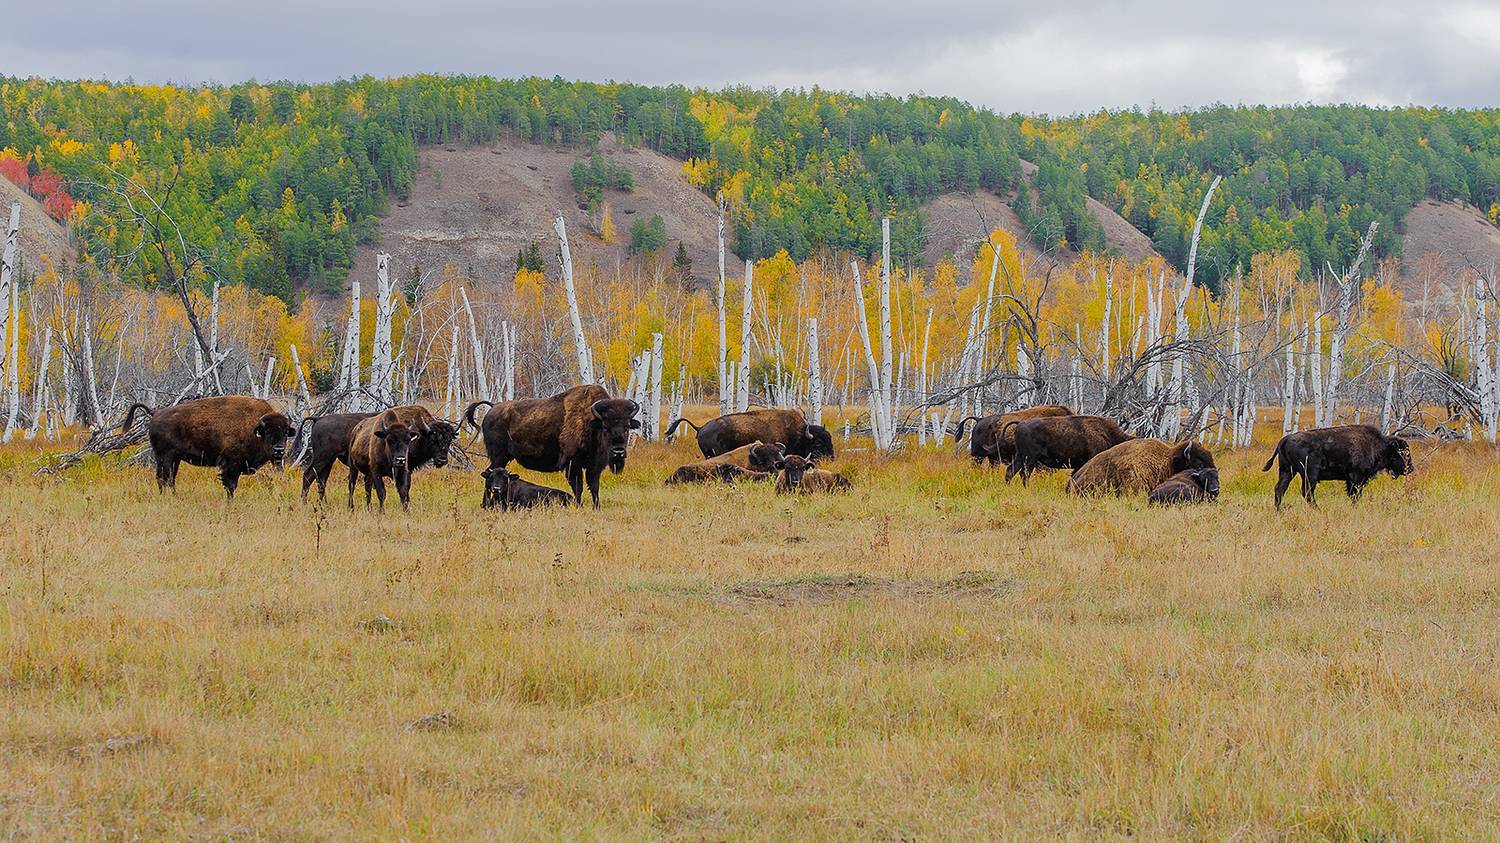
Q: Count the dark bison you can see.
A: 13